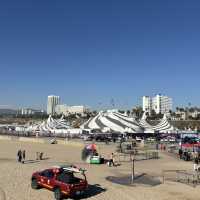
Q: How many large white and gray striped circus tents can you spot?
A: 3